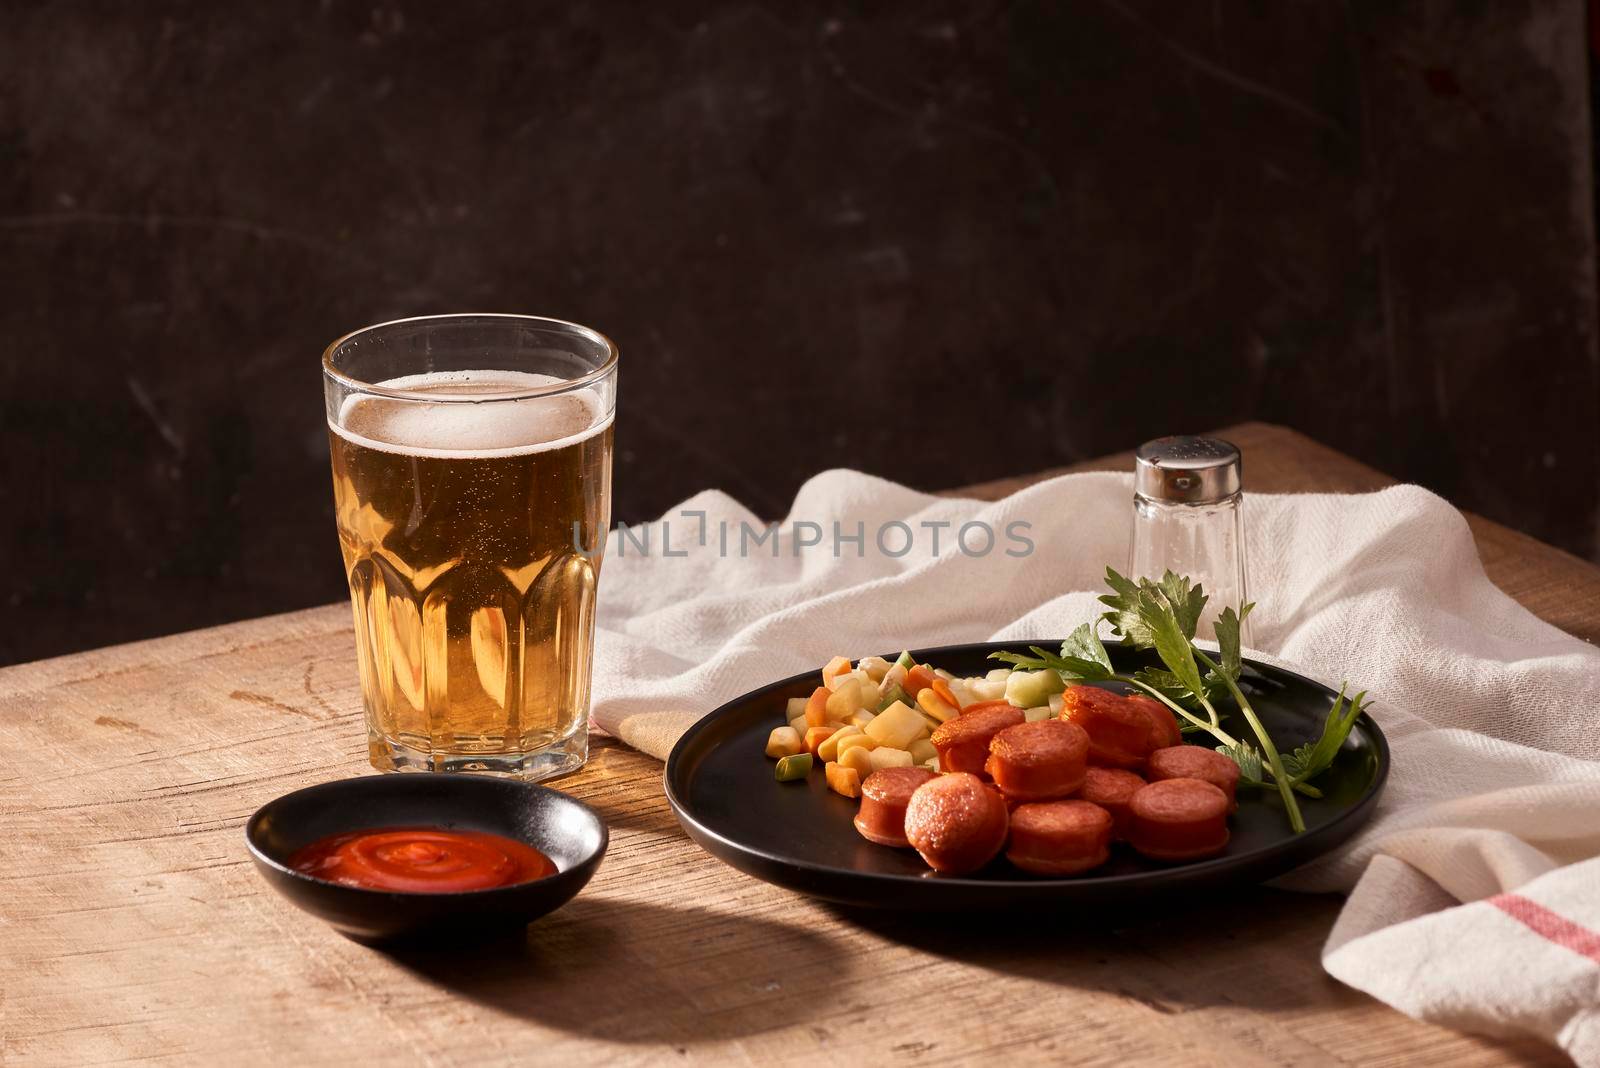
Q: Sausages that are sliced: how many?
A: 10